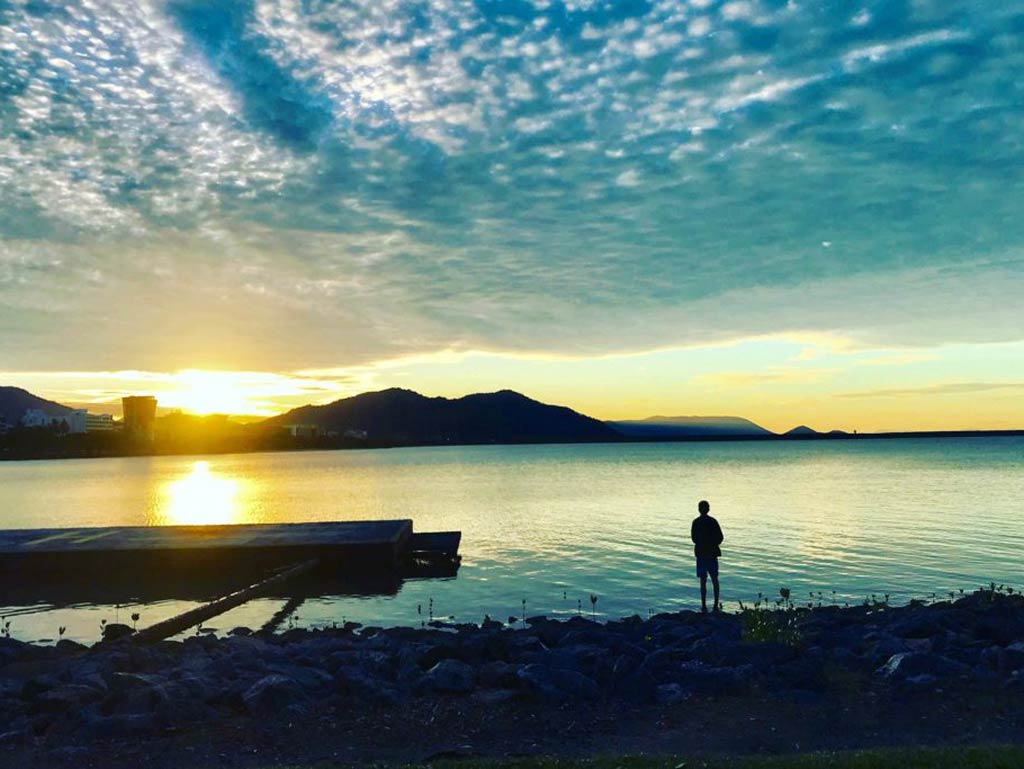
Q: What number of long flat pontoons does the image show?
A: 1